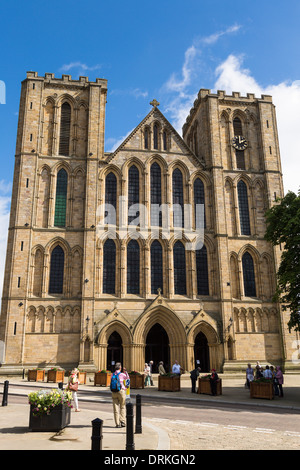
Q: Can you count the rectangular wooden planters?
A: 8